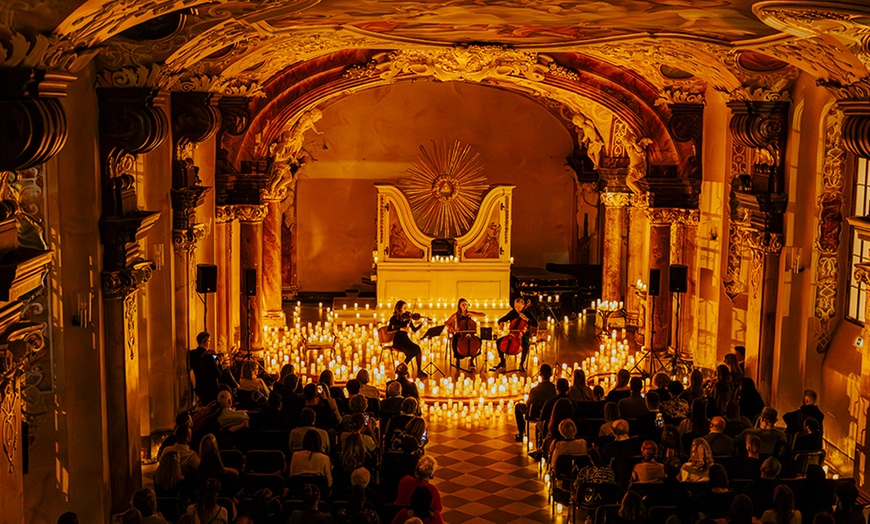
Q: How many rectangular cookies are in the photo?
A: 0